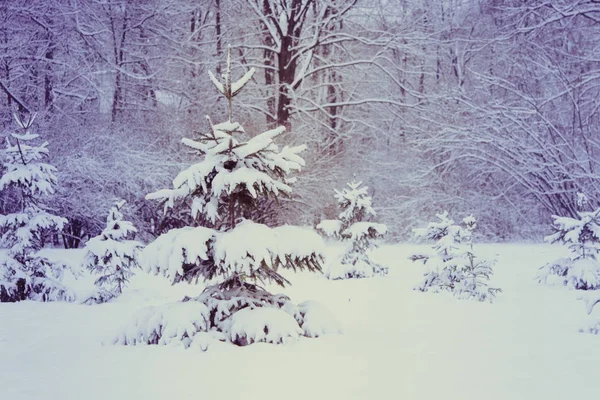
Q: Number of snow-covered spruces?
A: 6